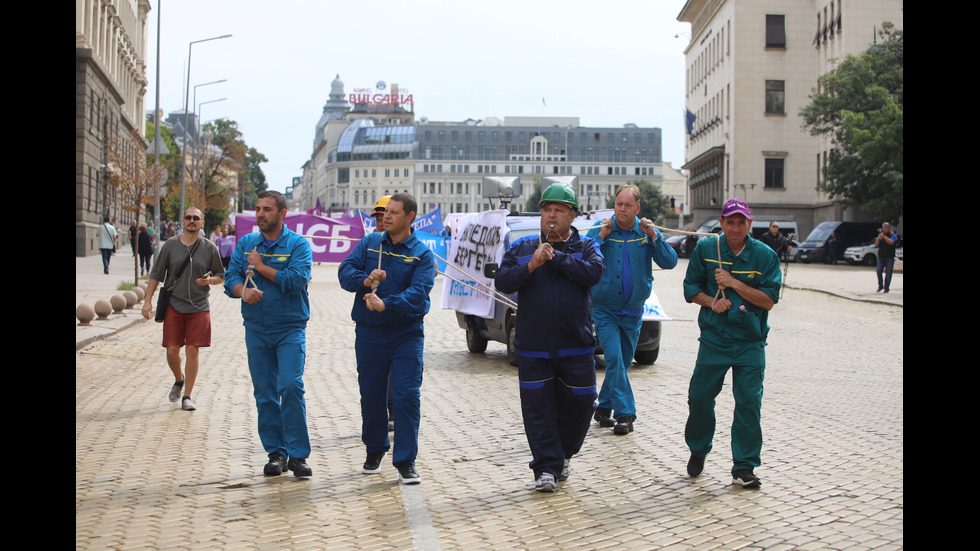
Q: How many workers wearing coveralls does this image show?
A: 5